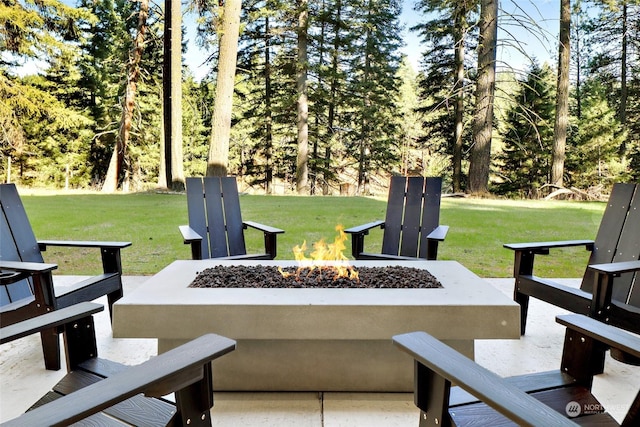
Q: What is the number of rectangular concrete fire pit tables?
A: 1